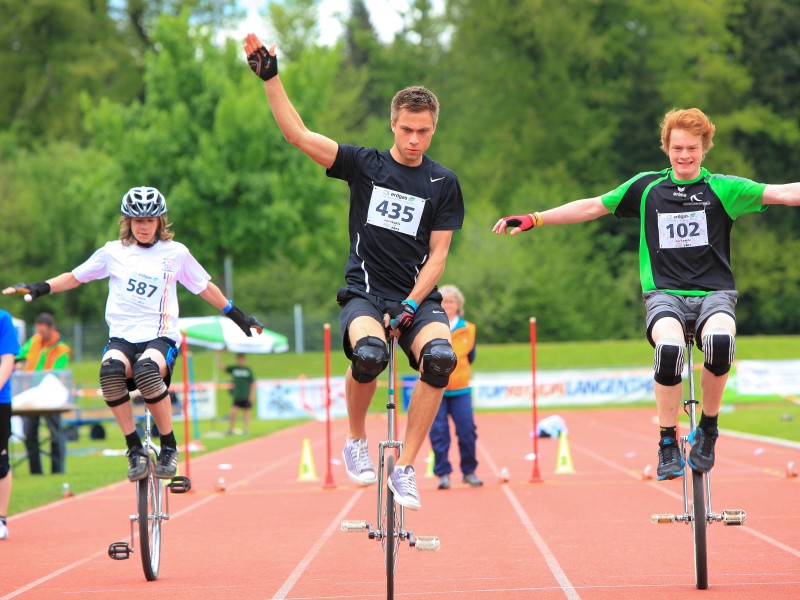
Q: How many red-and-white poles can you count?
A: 3